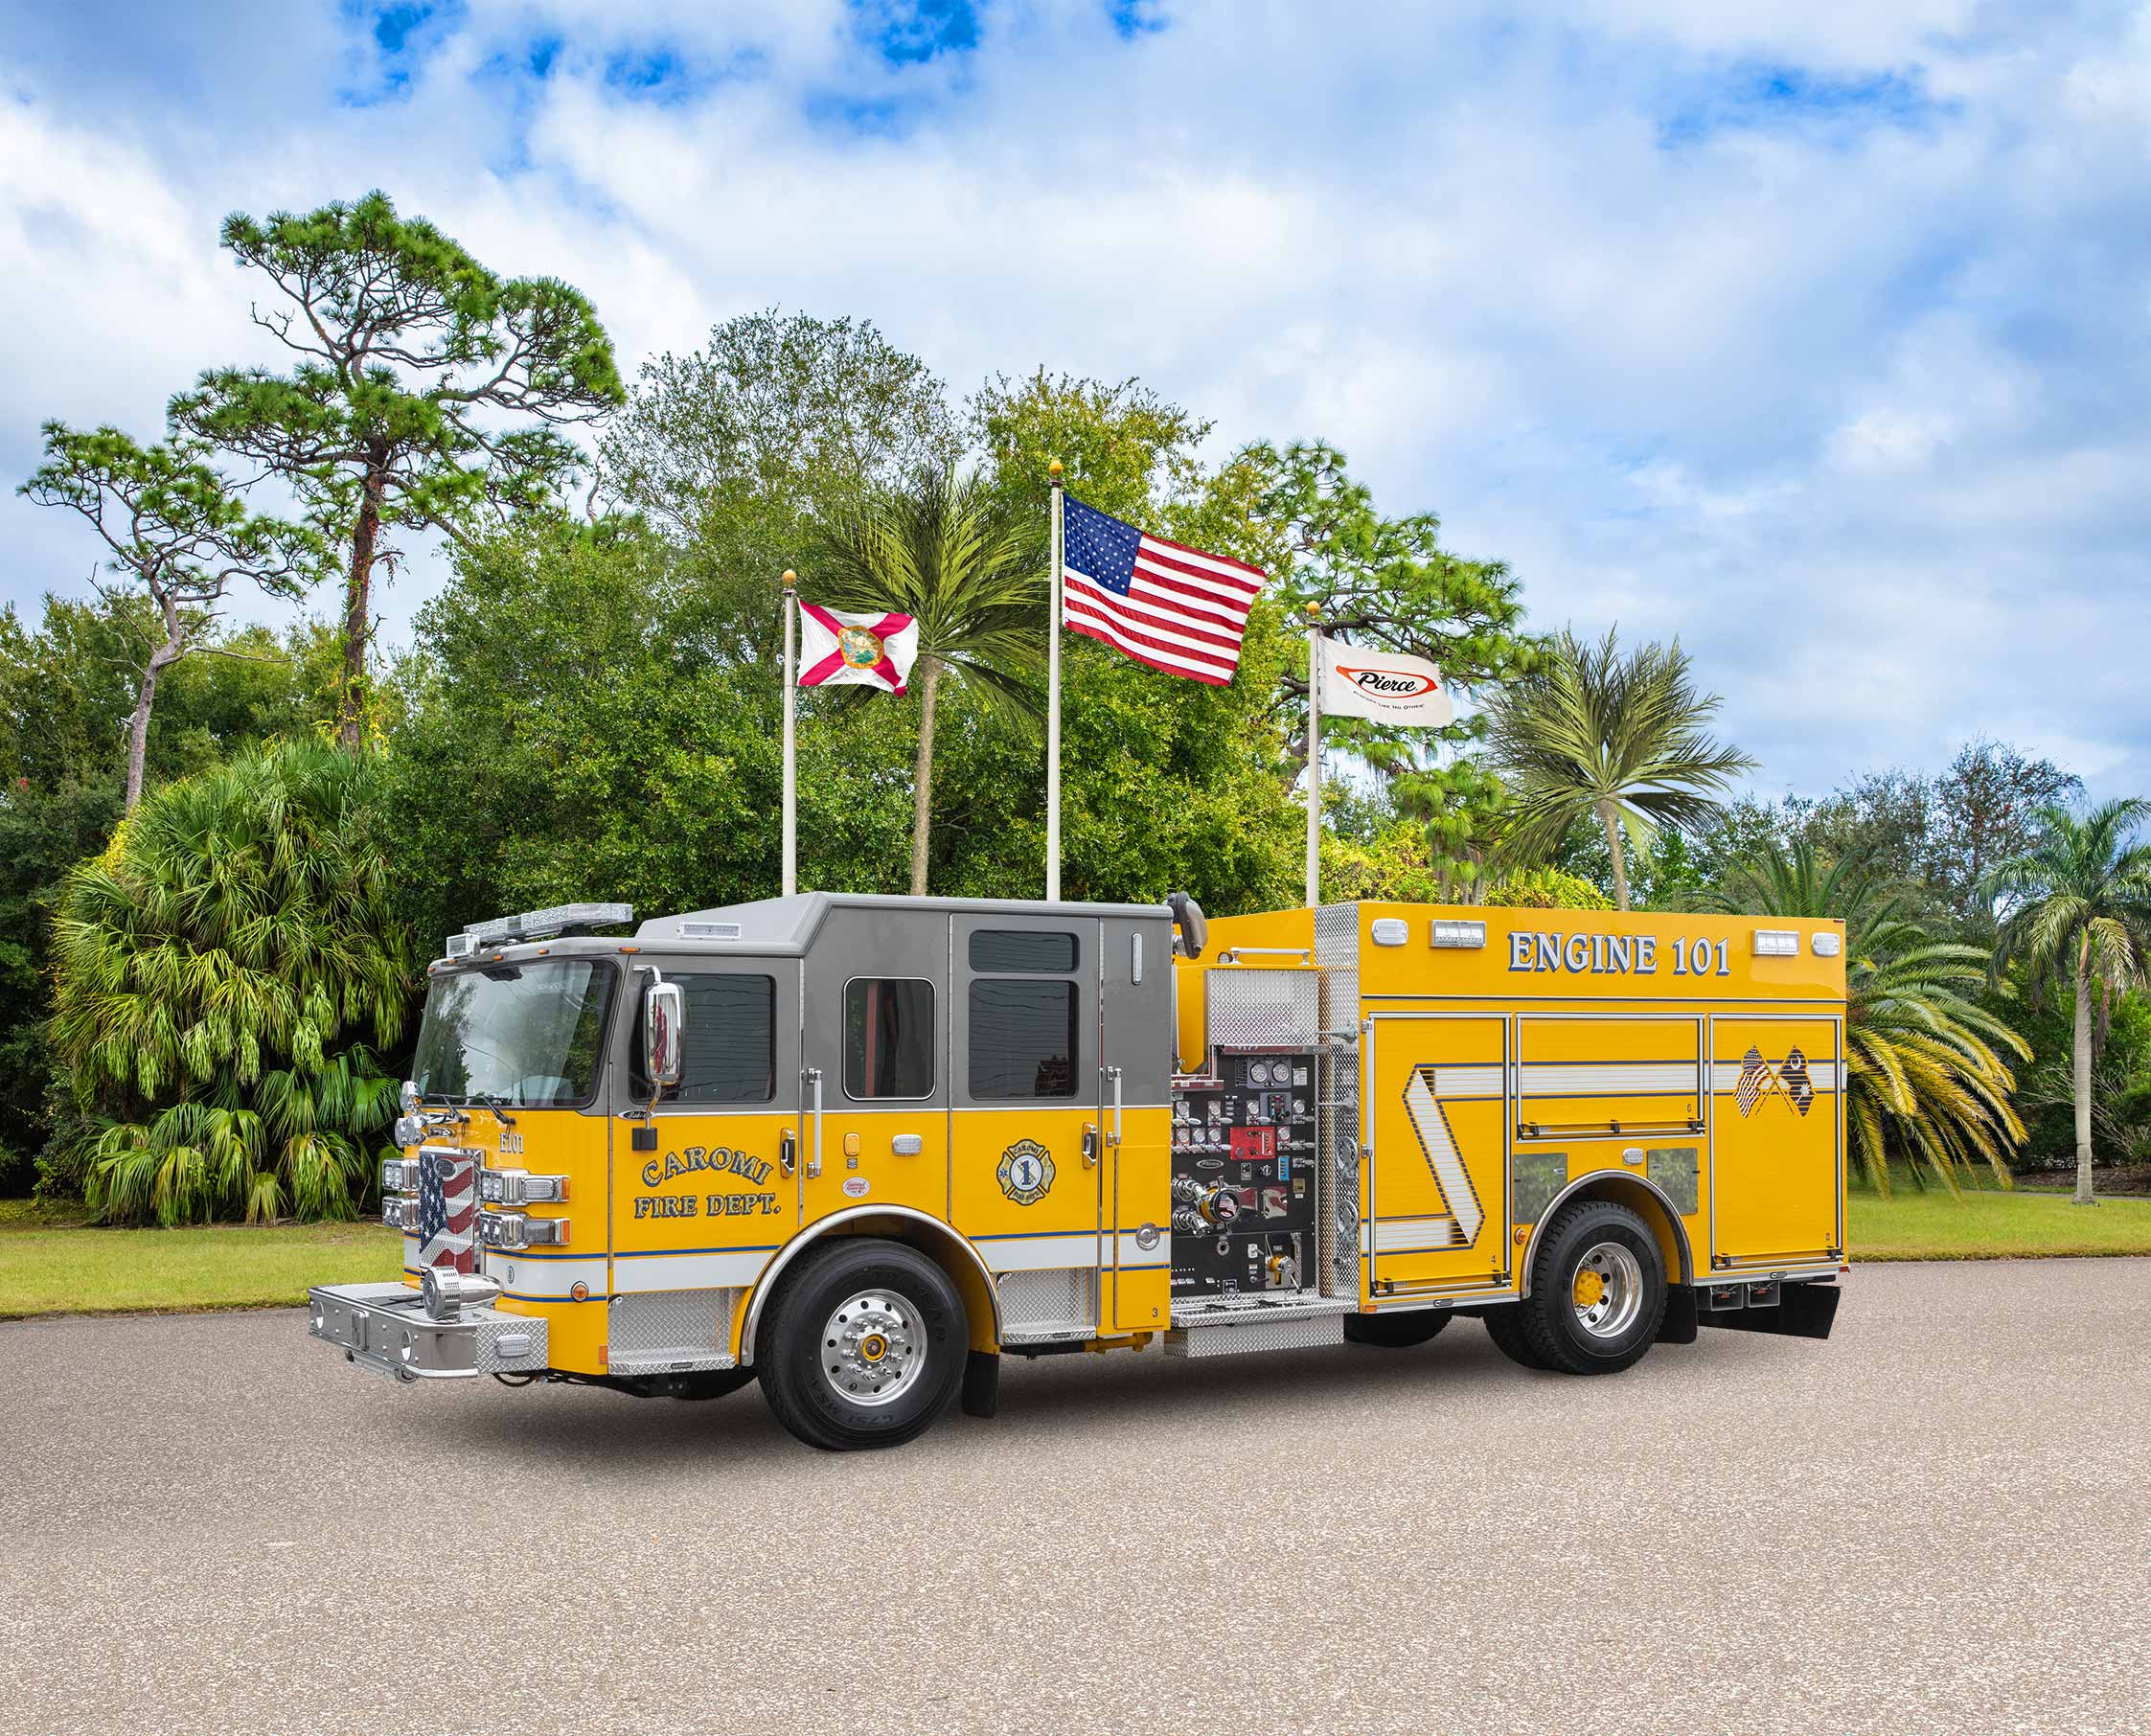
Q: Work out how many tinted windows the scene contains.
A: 4